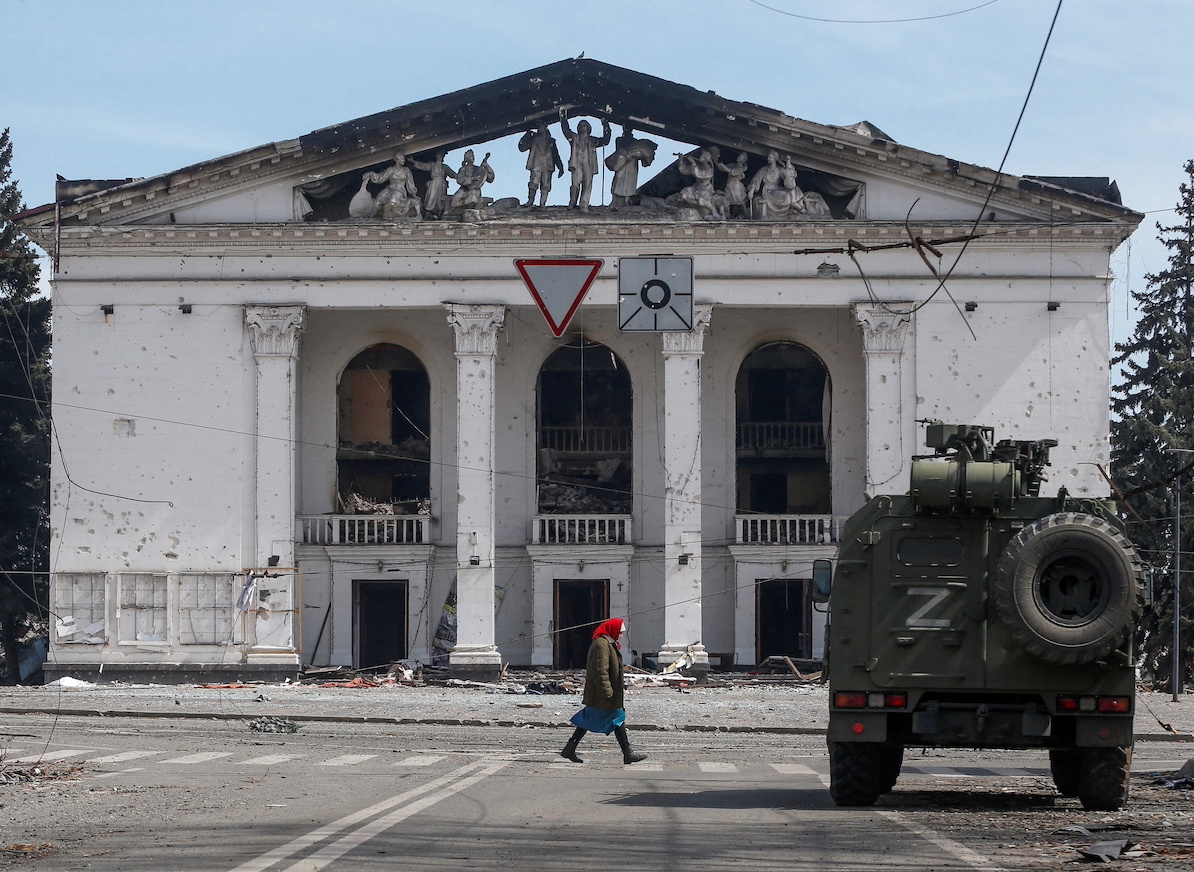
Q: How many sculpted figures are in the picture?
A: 9